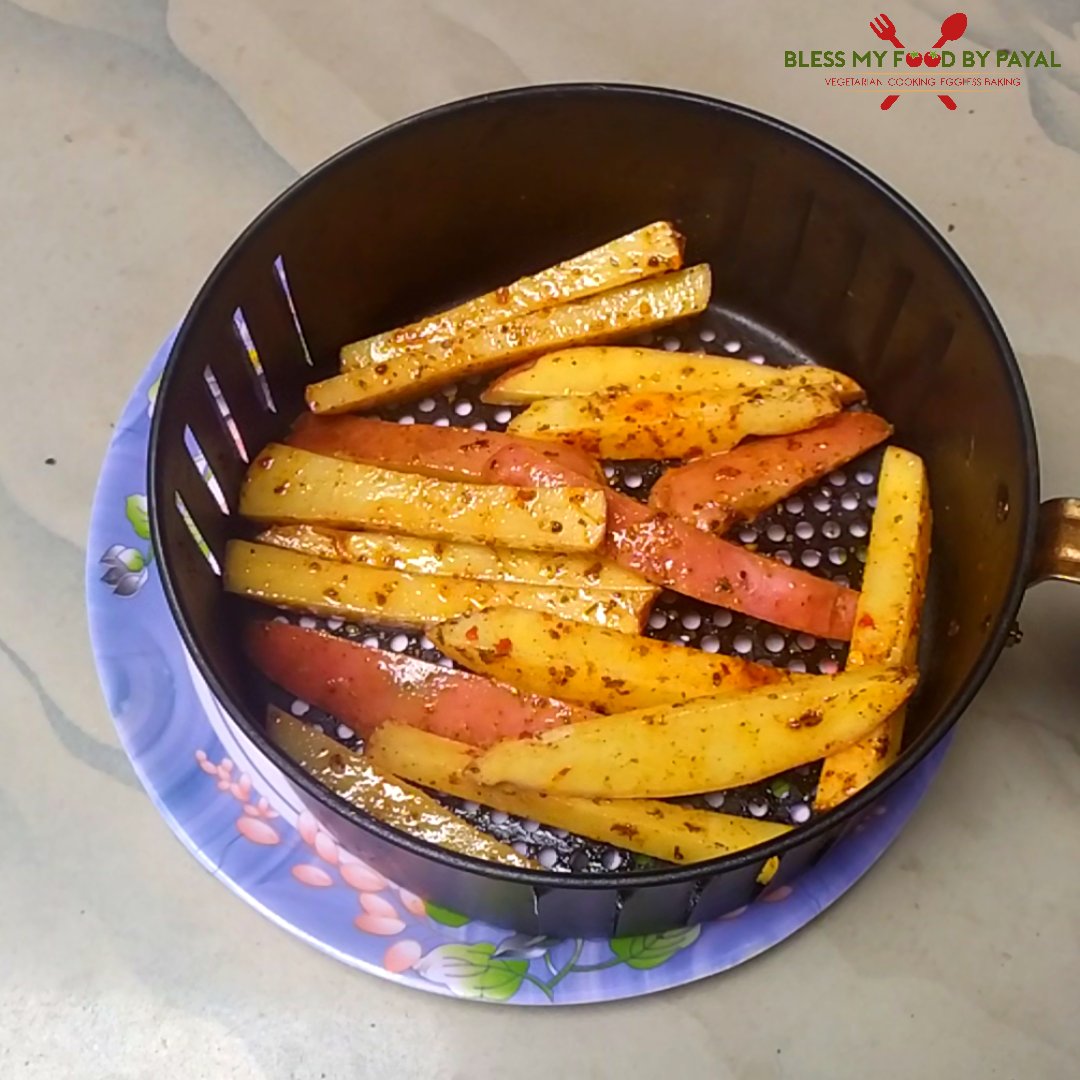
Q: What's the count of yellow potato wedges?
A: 12